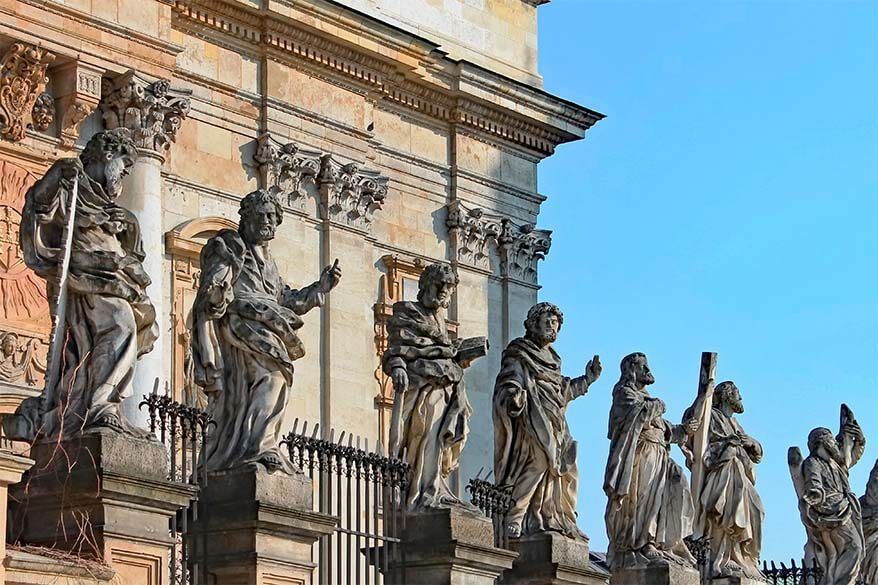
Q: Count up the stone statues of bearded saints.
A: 7